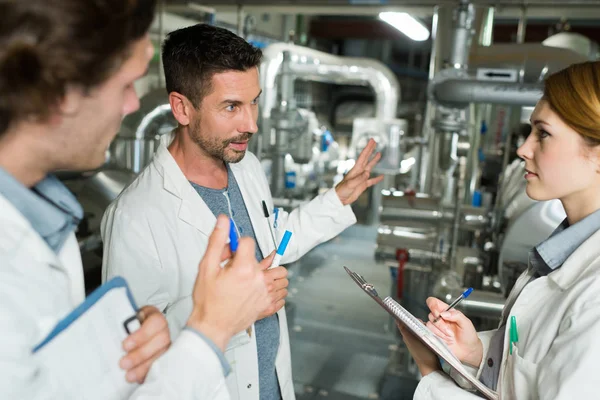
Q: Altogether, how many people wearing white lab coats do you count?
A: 3